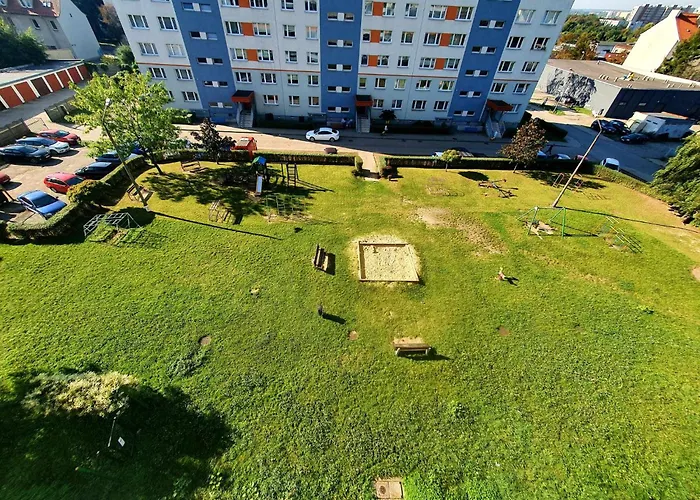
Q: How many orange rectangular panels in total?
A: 9